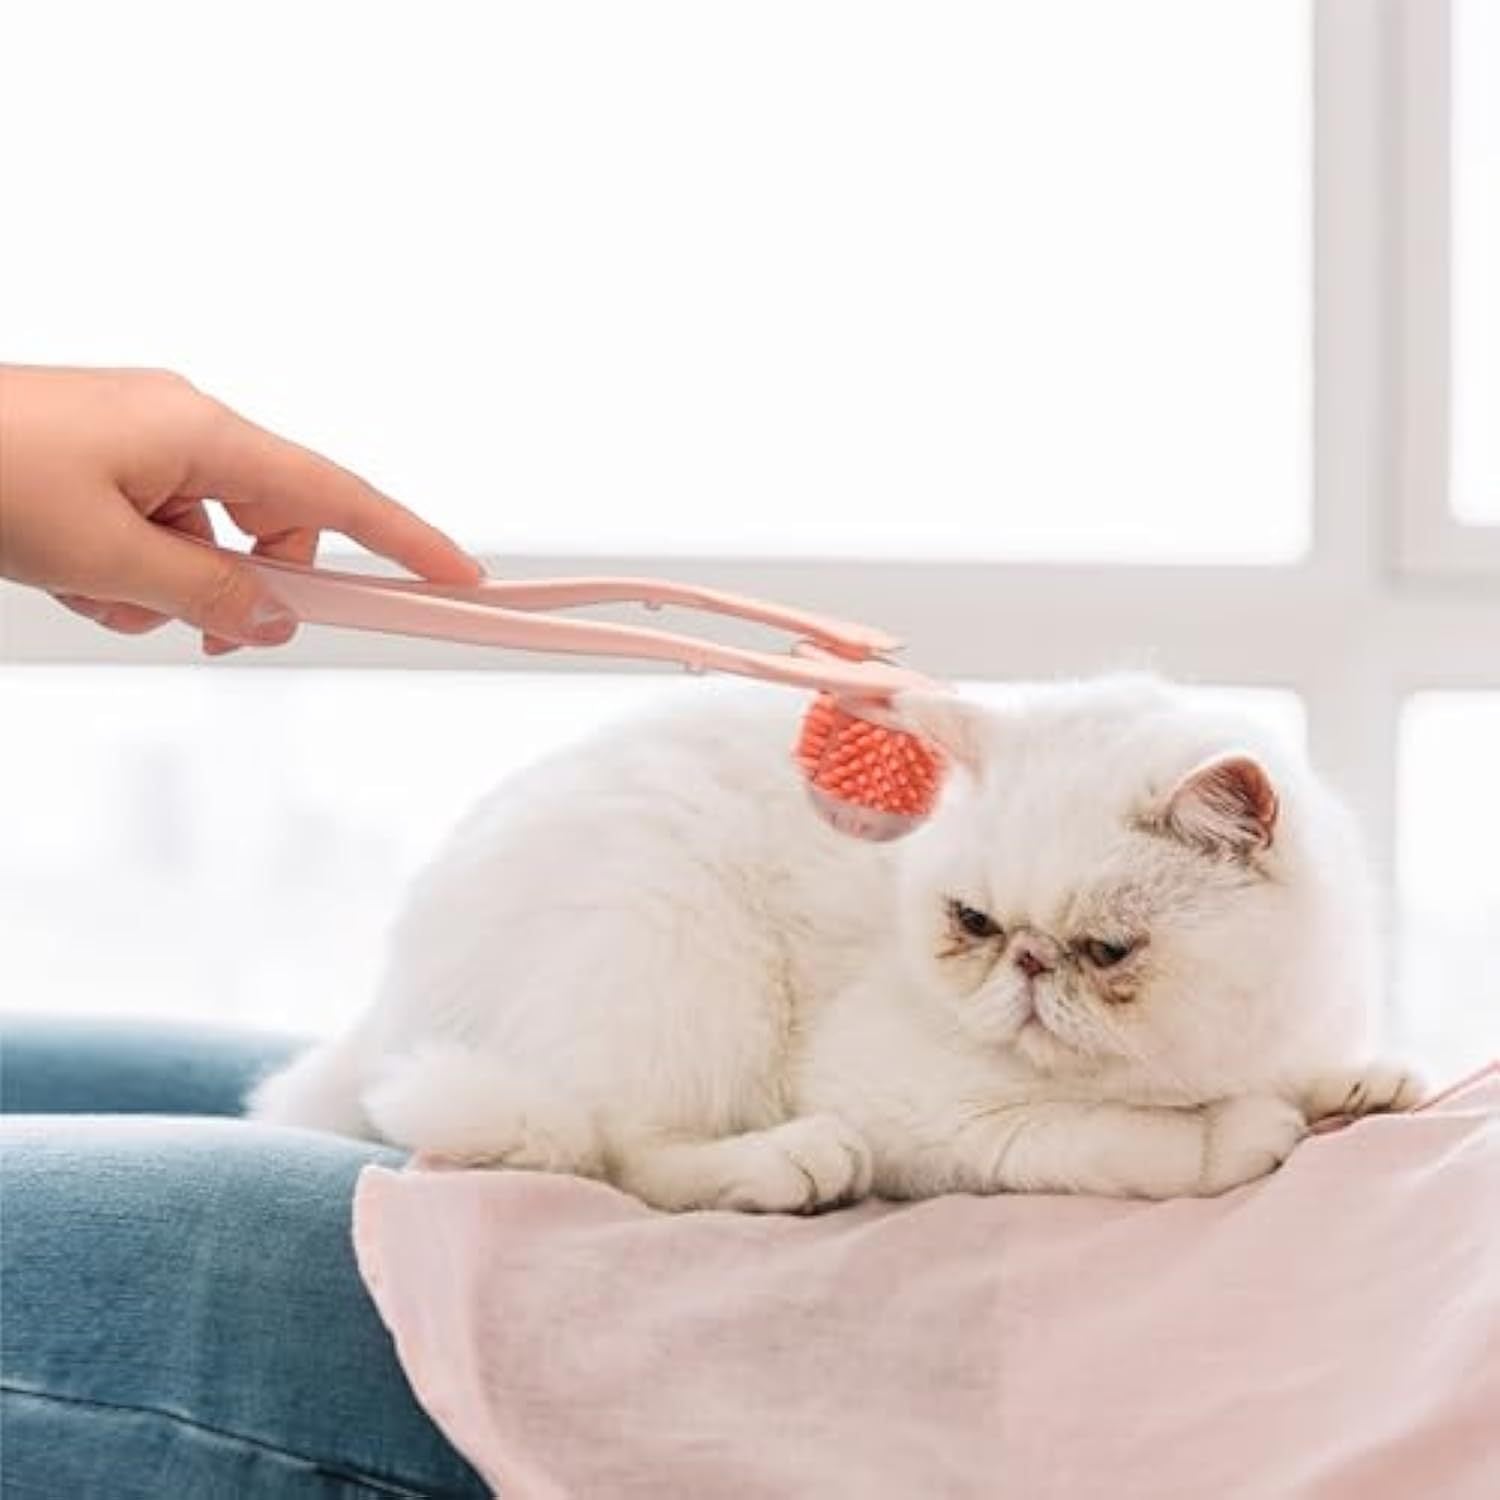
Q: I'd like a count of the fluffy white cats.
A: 1